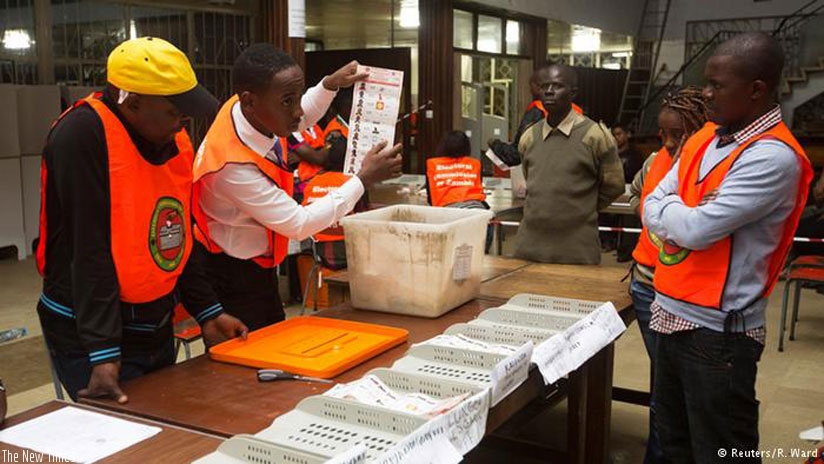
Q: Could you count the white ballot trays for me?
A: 7